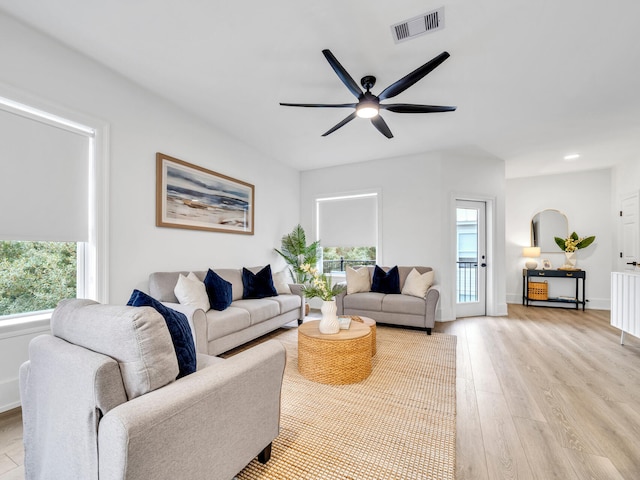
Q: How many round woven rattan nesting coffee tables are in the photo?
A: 2